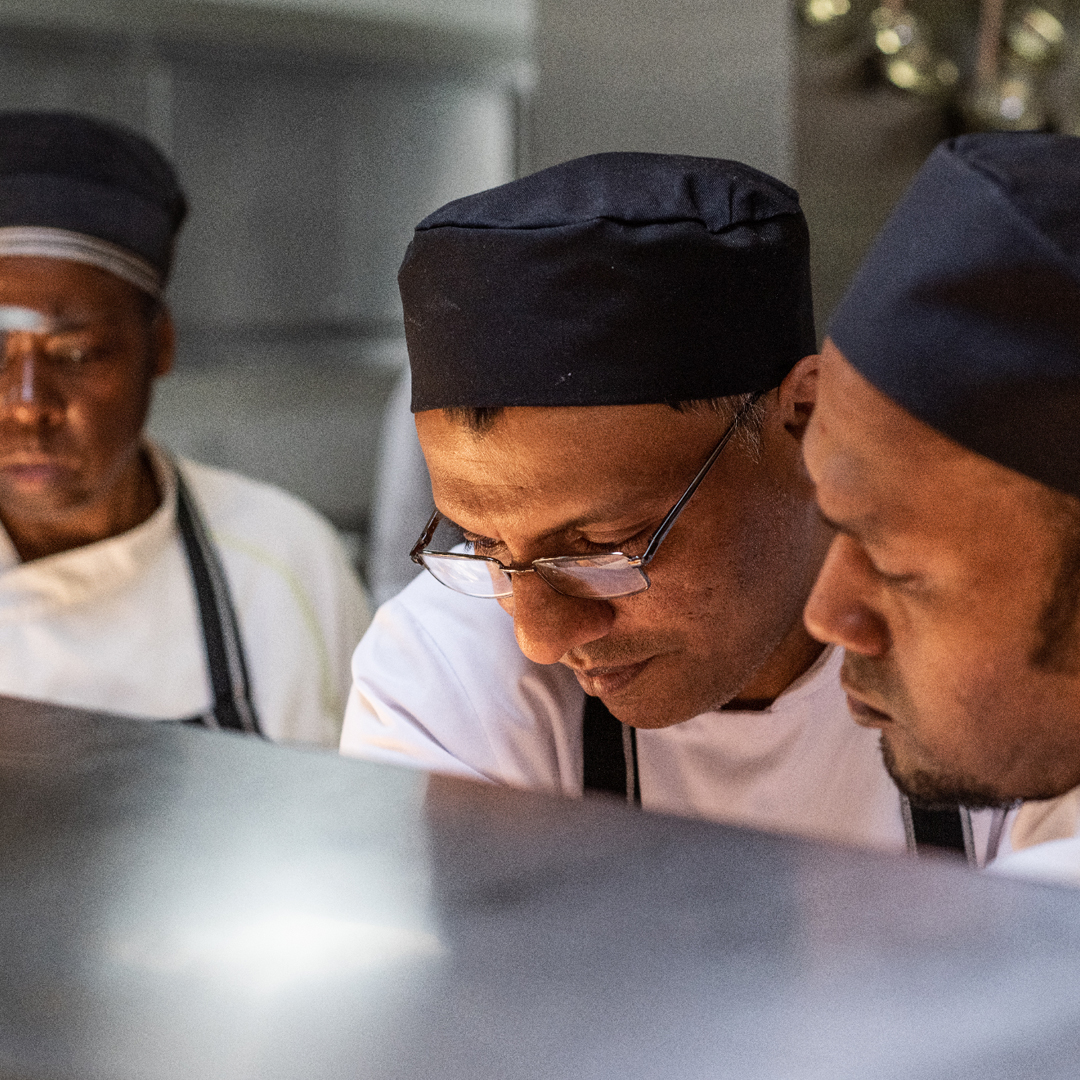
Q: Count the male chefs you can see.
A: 3